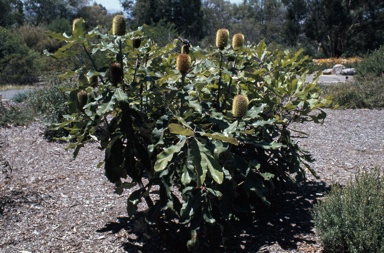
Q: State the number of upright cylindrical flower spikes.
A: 11